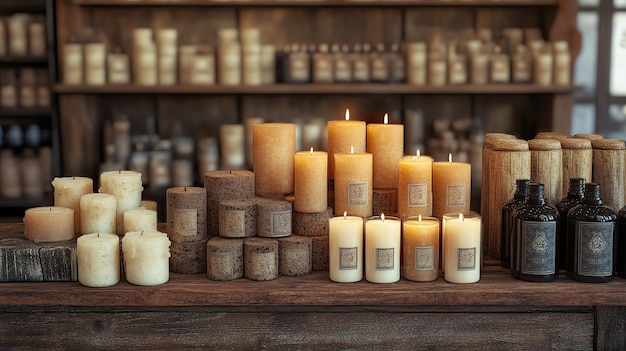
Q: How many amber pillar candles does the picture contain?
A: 8